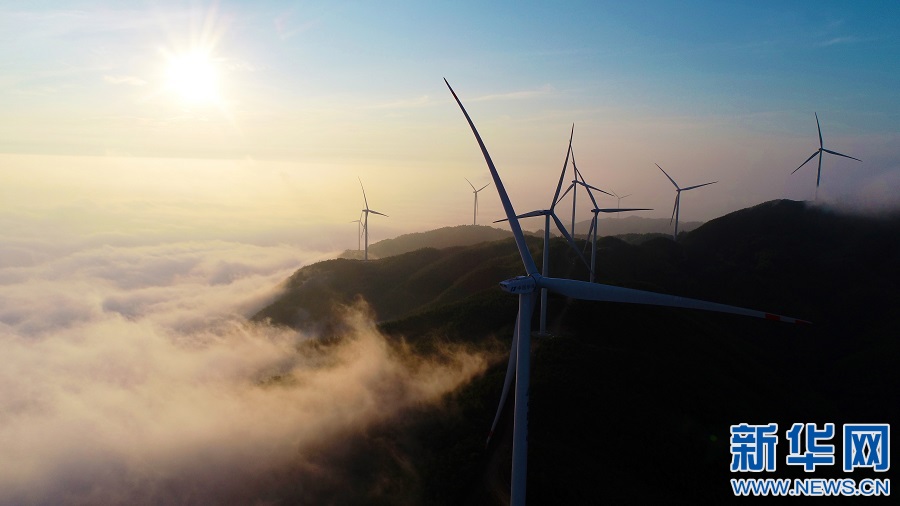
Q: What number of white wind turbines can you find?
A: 10